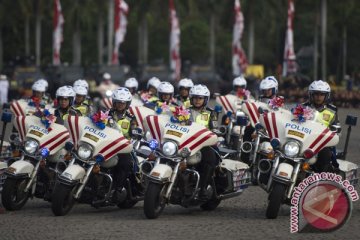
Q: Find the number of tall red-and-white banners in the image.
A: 5